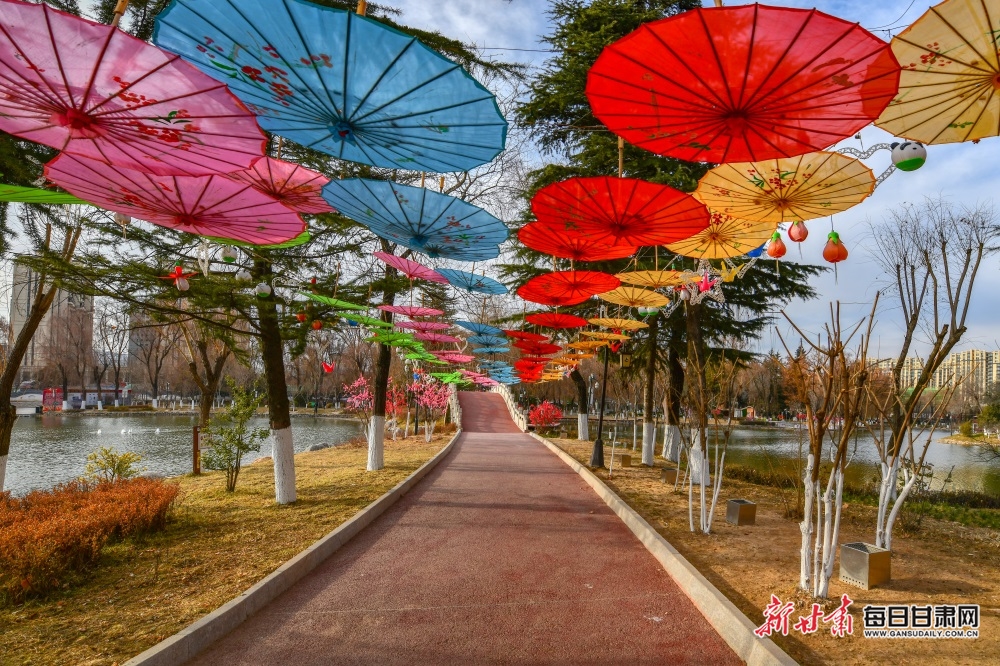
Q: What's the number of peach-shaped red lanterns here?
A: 3